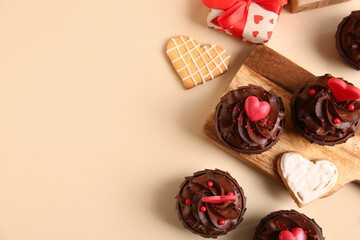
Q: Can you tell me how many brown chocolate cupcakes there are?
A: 5